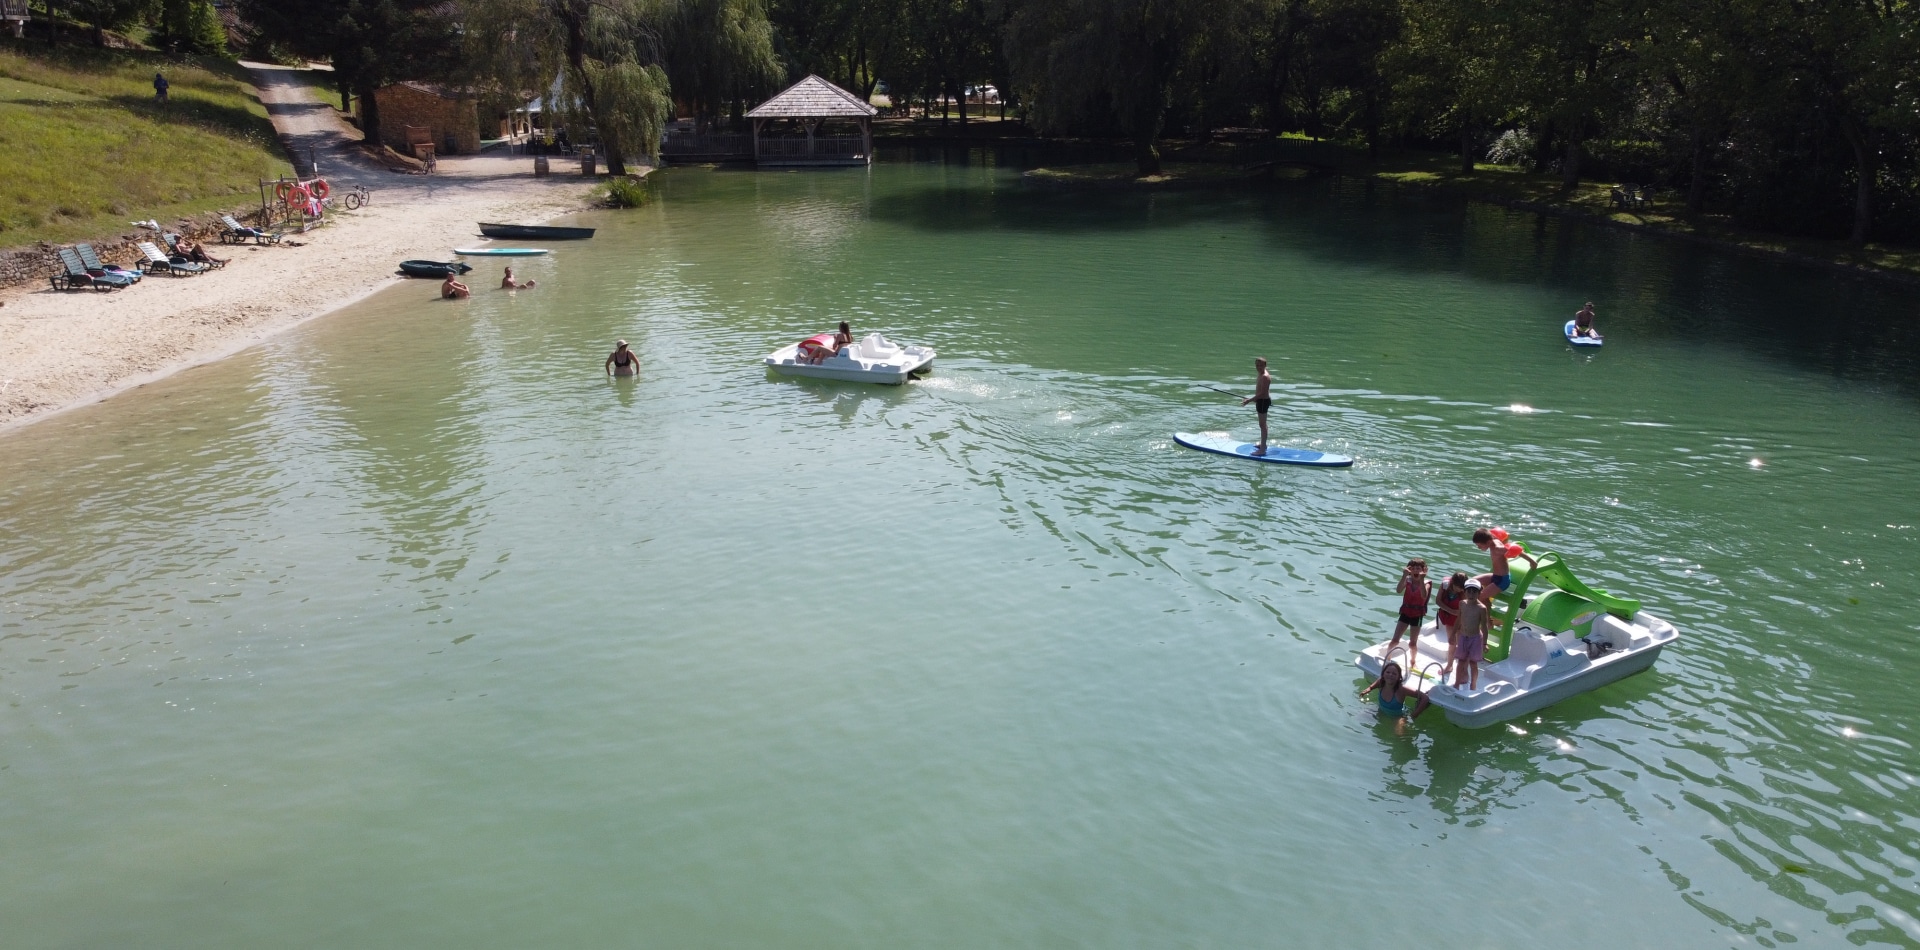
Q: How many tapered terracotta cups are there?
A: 0